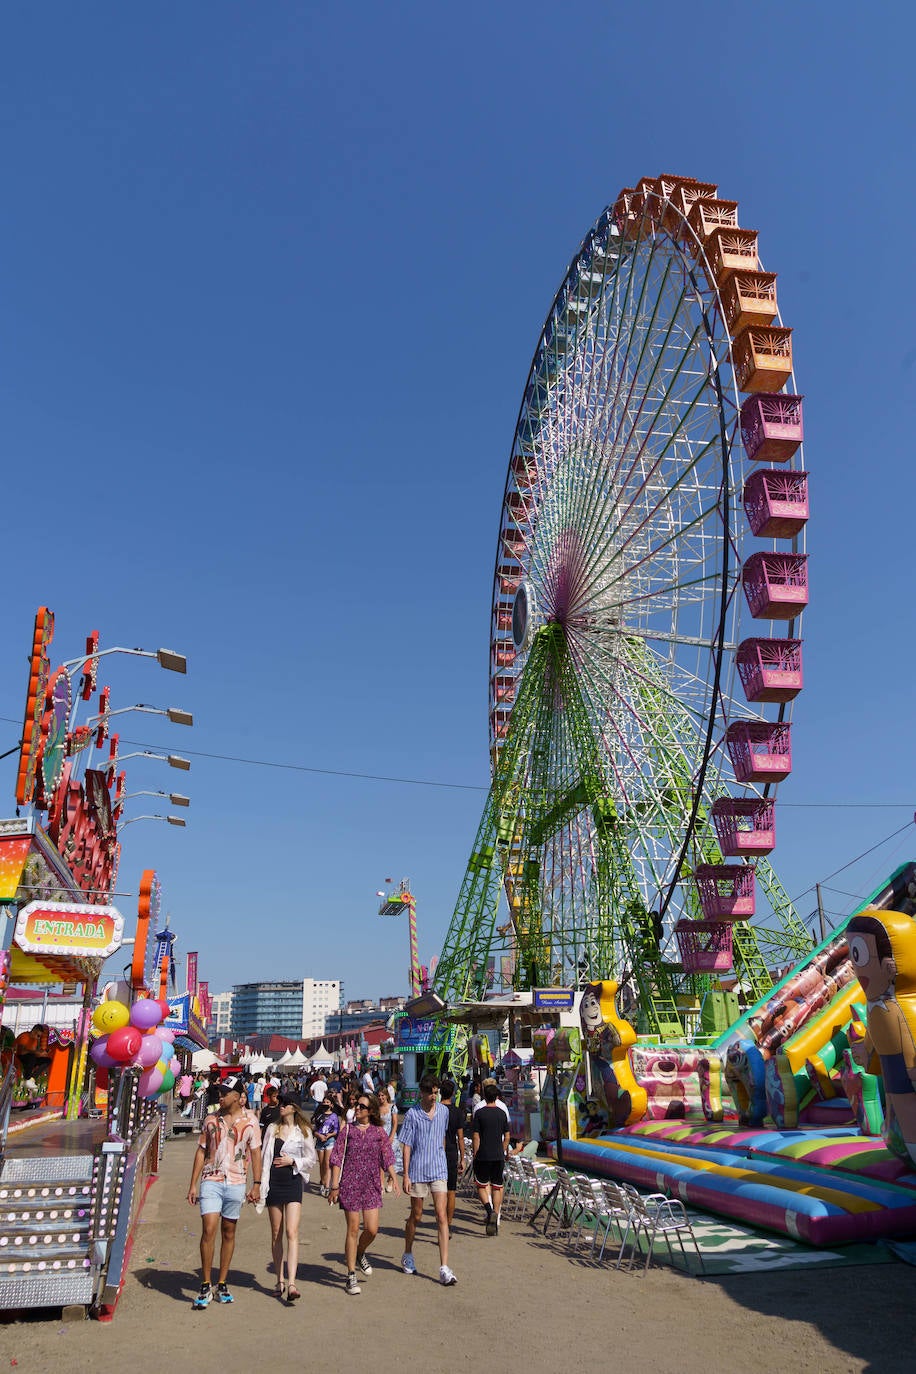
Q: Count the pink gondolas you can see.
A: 8